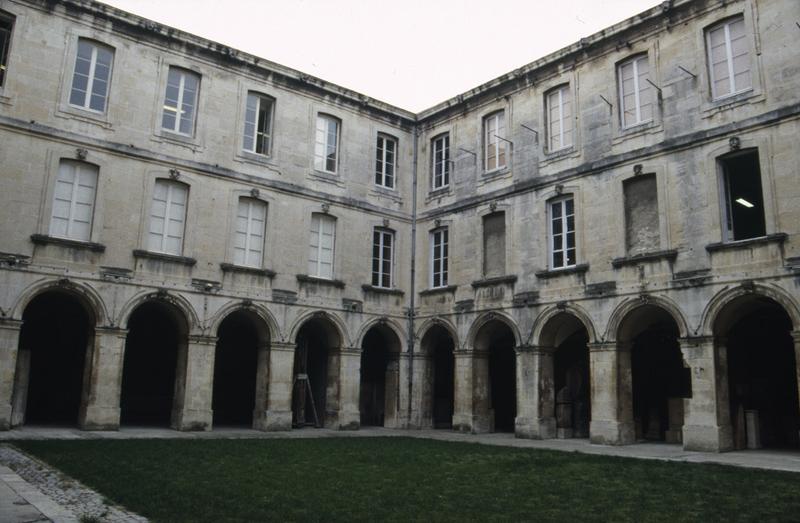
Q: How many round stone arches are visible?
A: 10